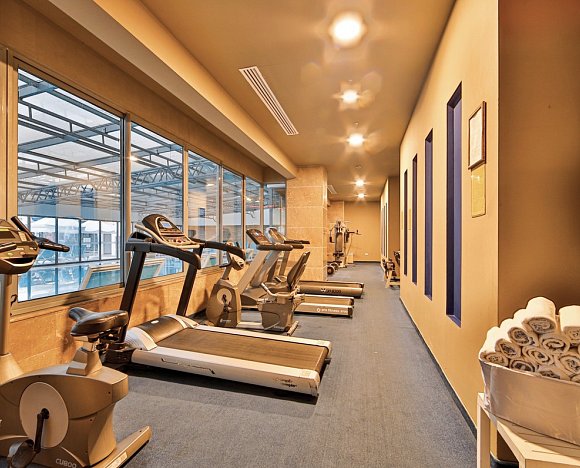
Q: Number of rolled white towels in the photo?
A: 12